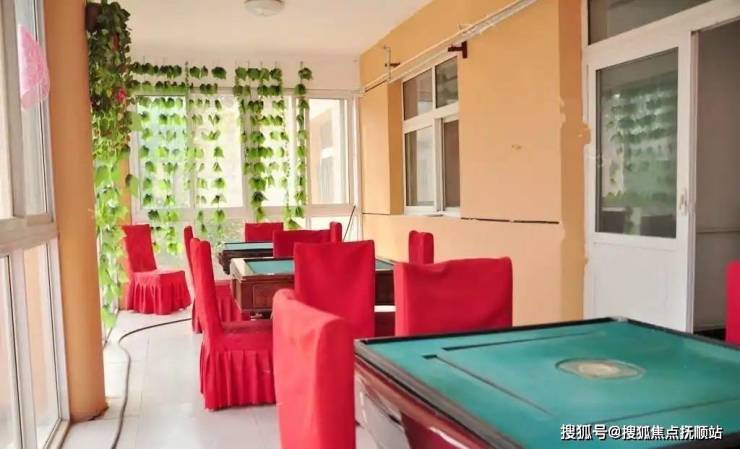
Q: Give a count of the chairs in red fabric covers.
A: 10